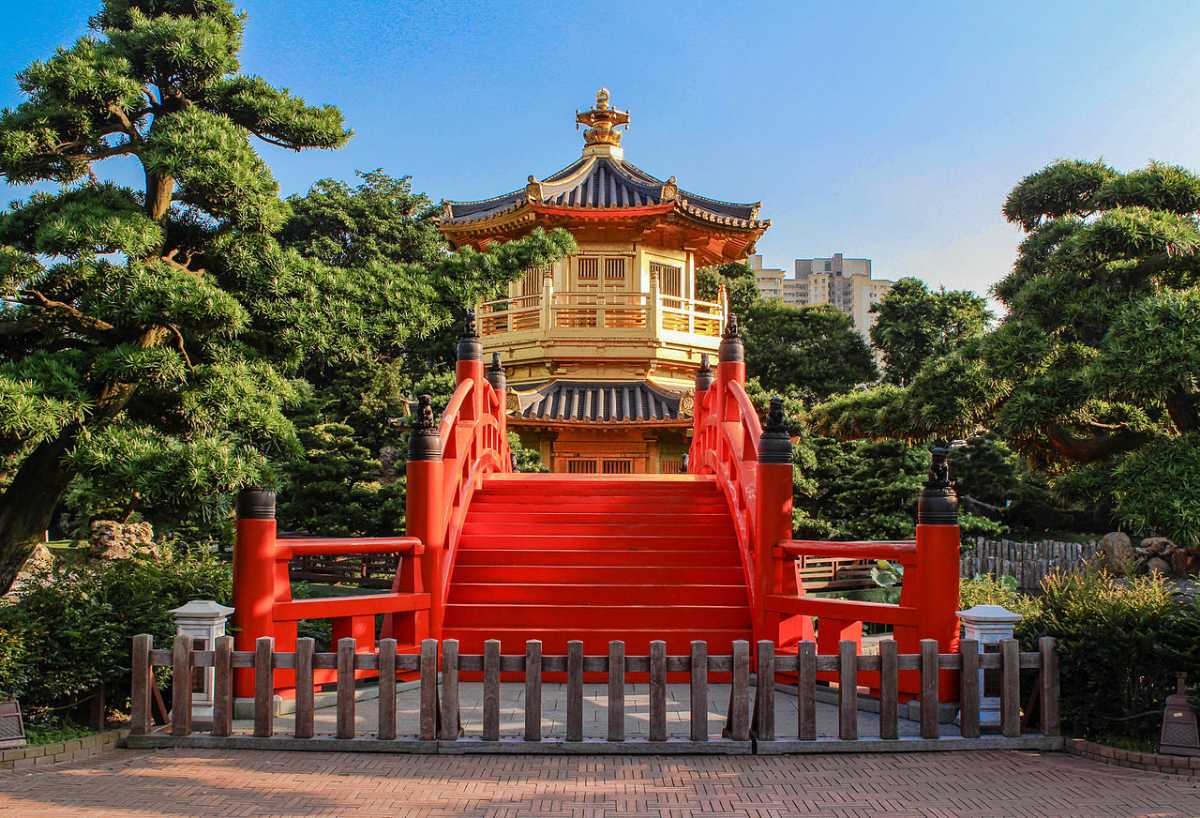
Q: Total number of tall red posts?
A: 8